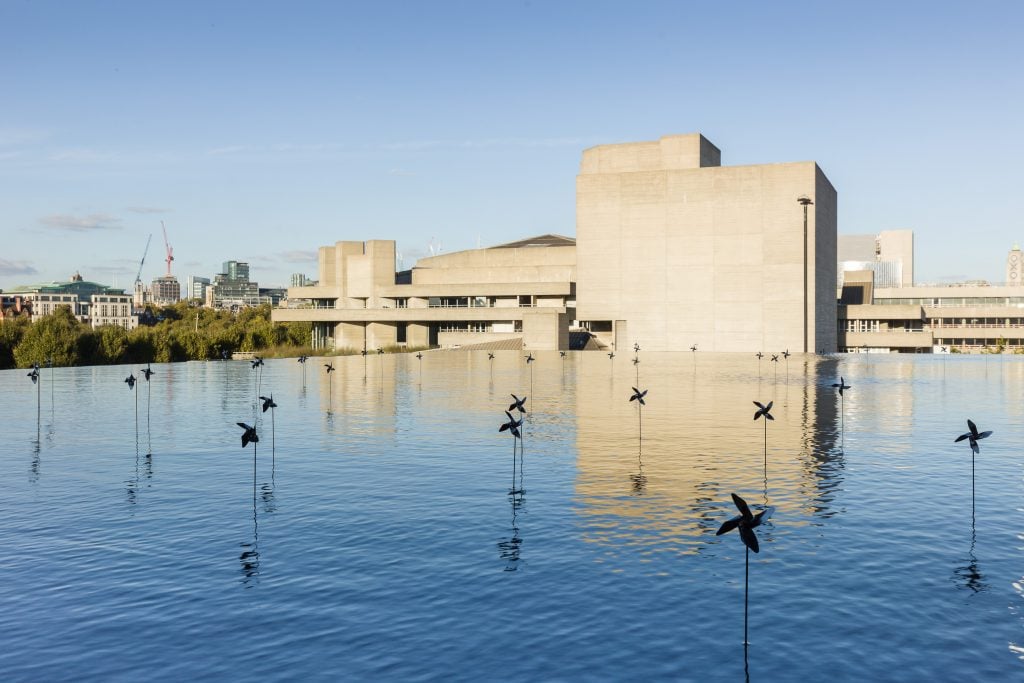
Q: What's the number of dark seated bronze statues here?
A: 0